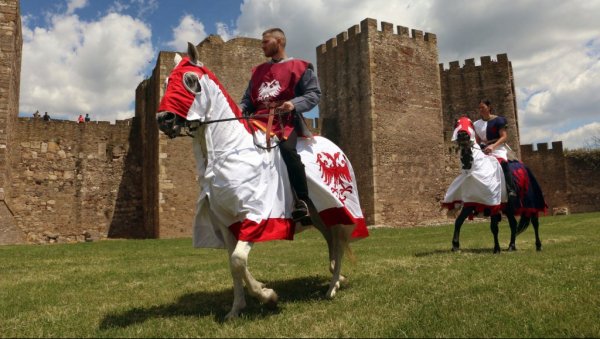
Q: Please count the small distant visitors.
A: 4